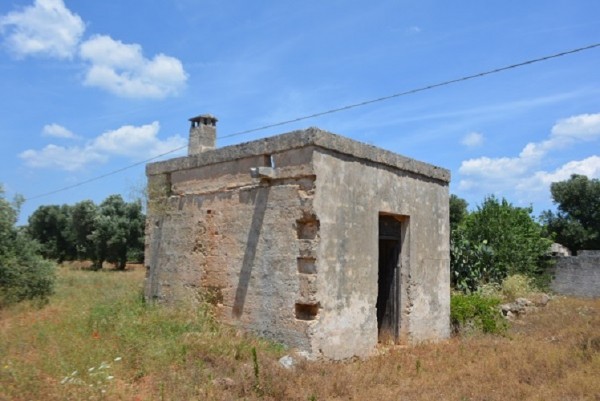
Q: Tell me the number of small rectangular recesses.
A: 3